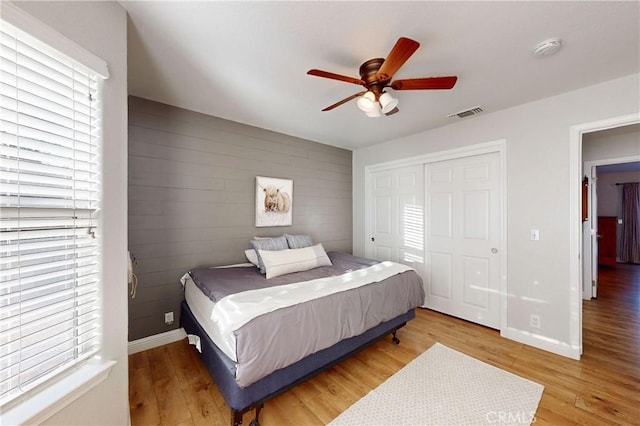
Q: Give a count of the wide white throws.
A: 1